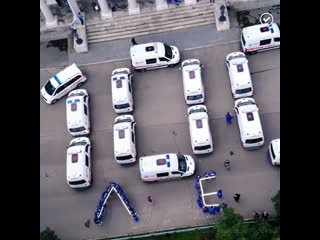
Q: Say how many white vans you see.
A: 13